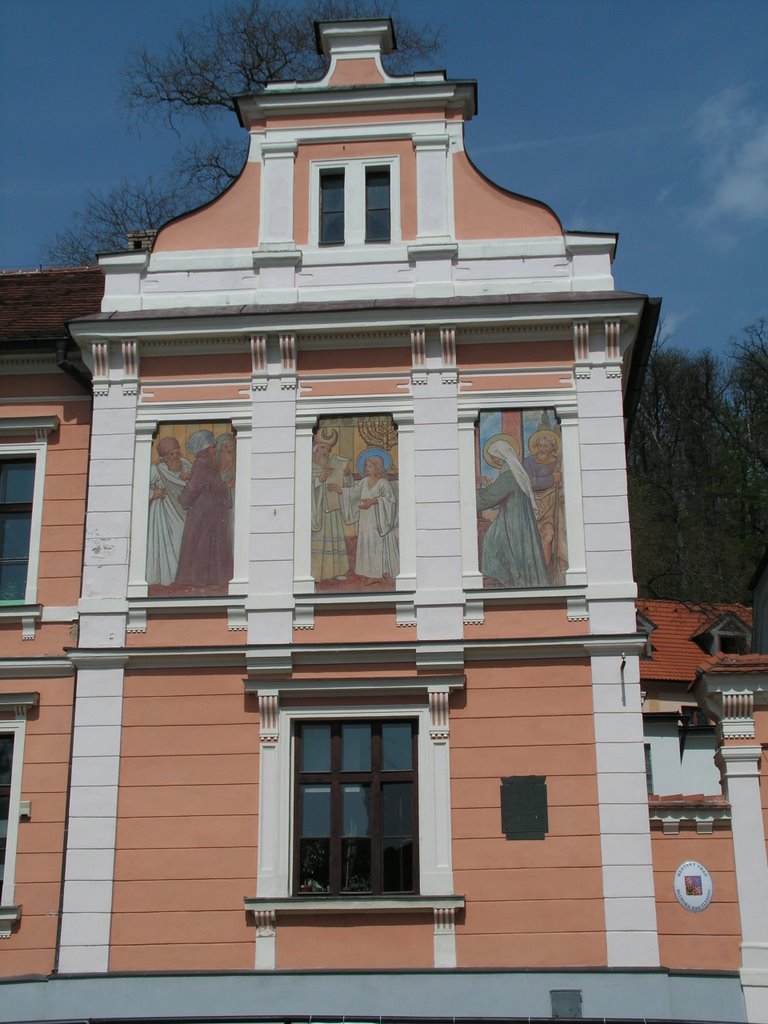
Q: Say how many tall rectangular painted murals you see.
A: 3